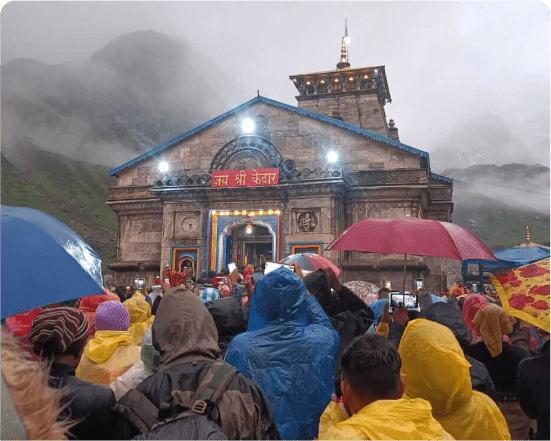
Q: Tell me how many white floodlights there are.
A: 3